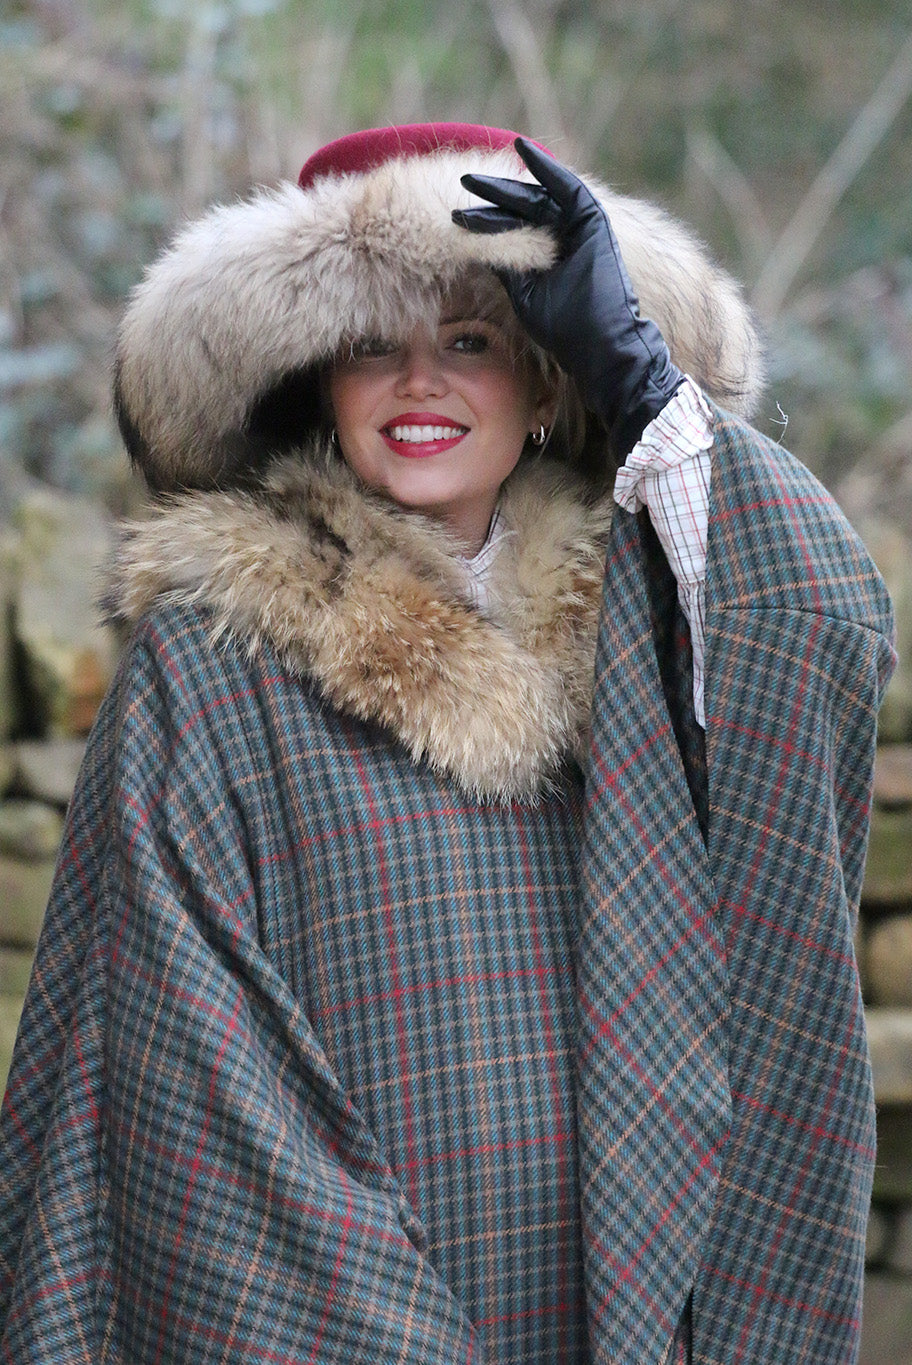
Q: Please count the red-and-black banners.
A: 0